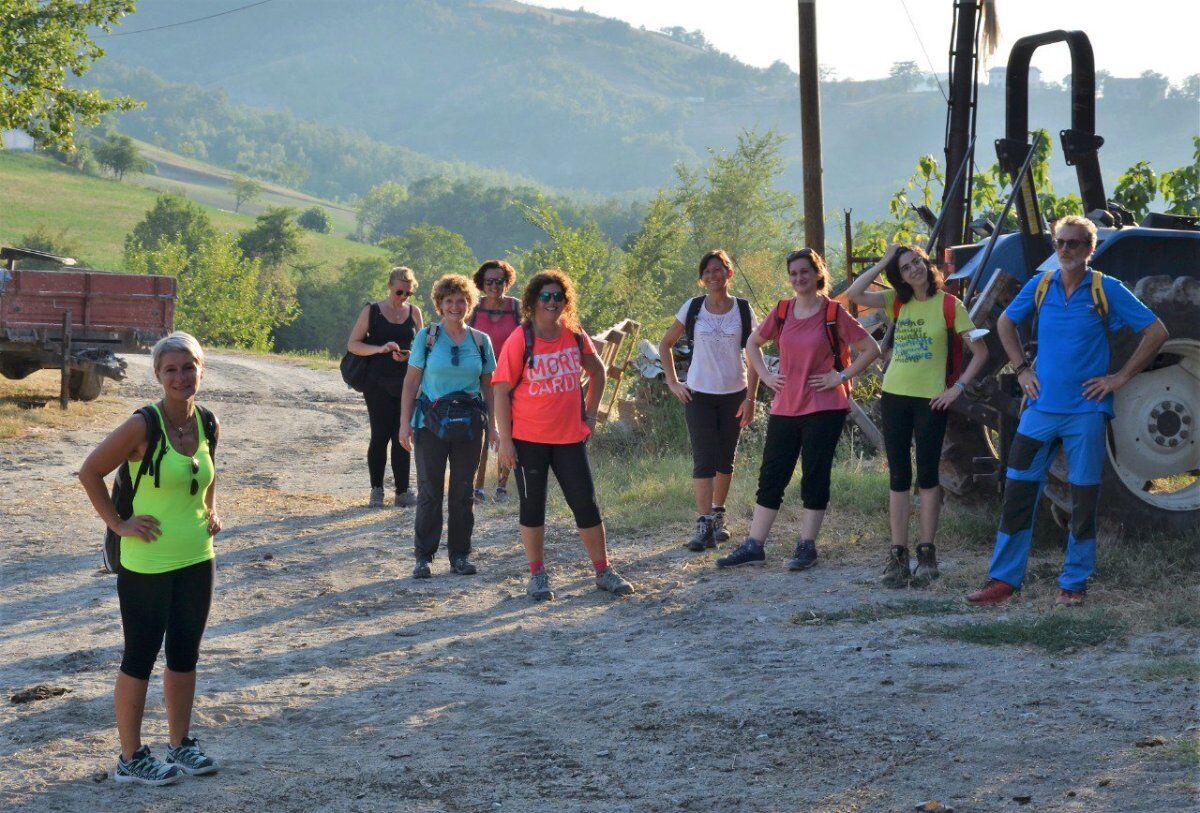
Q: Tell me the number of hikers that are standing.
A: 9